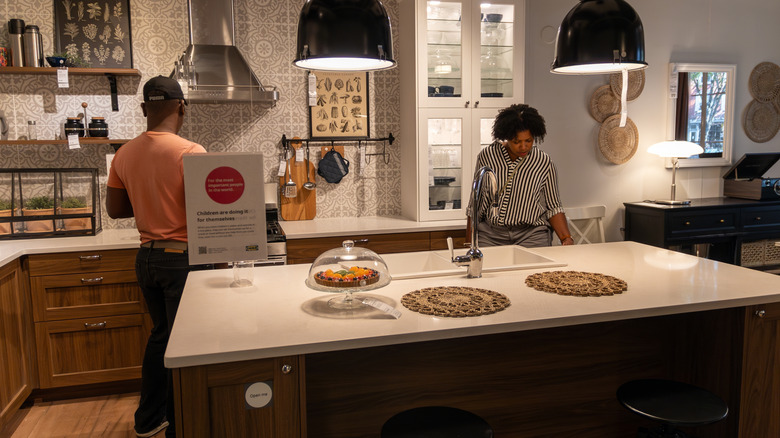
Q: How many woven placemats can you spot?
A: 2